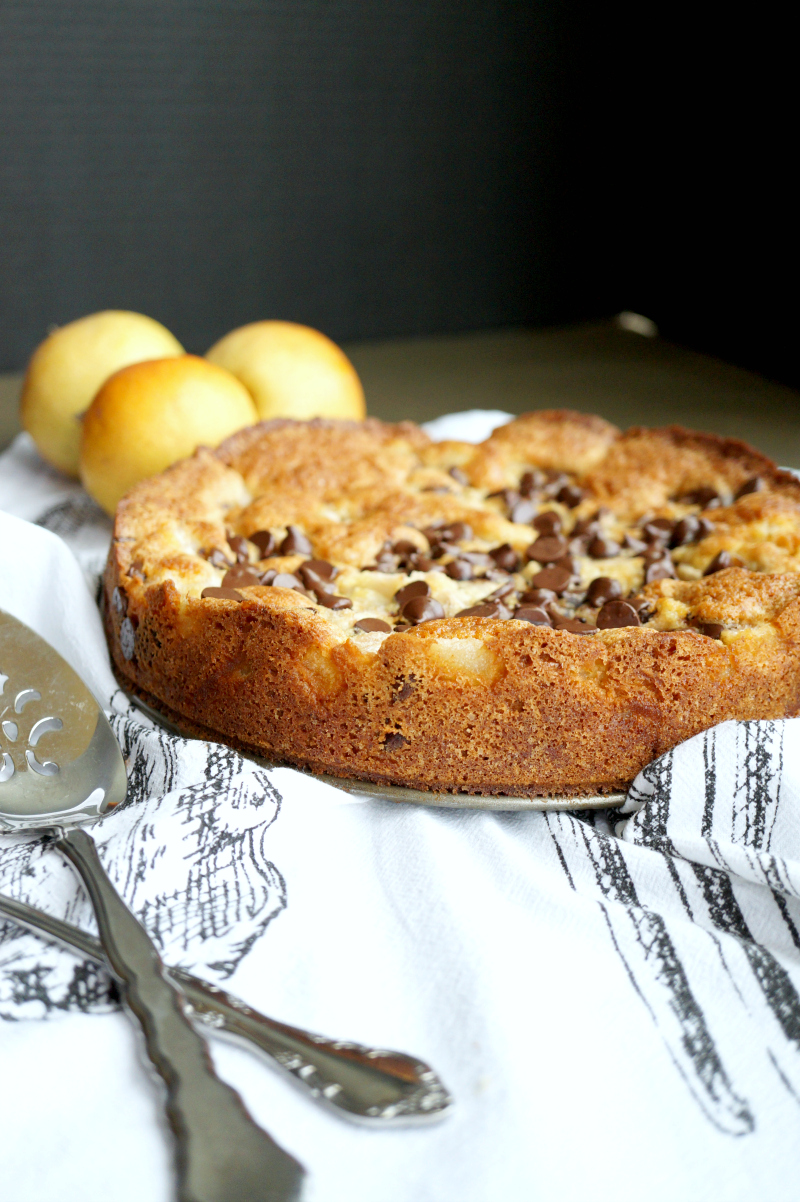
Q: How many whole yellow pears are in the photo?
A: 3